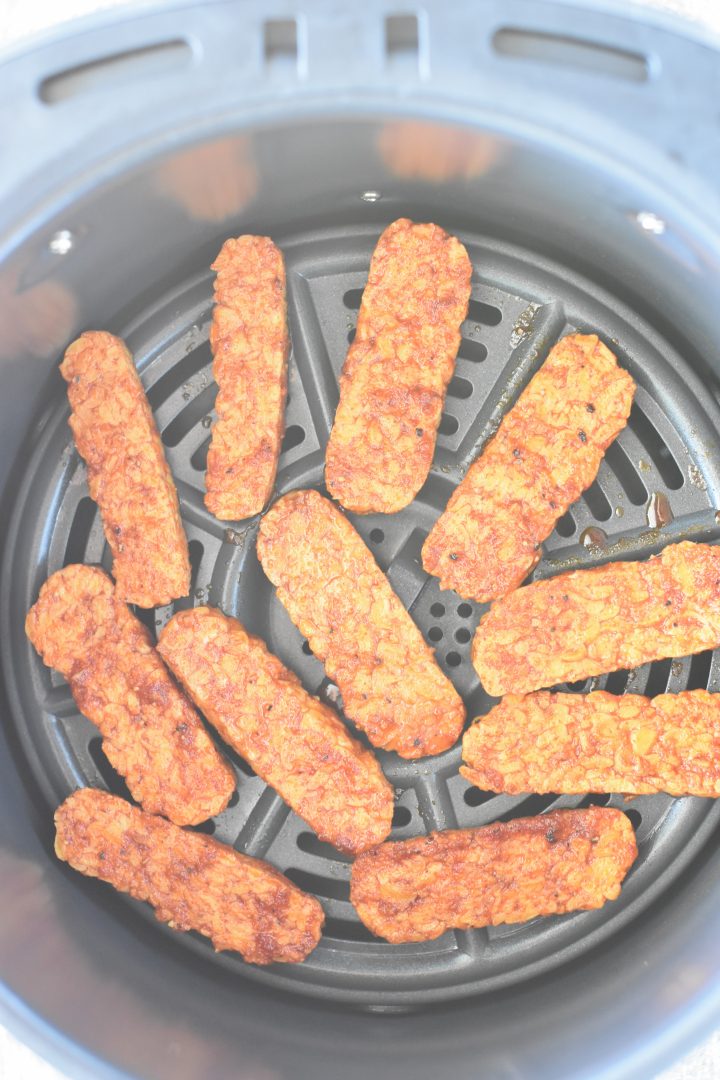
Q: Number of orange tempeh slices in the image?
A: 11